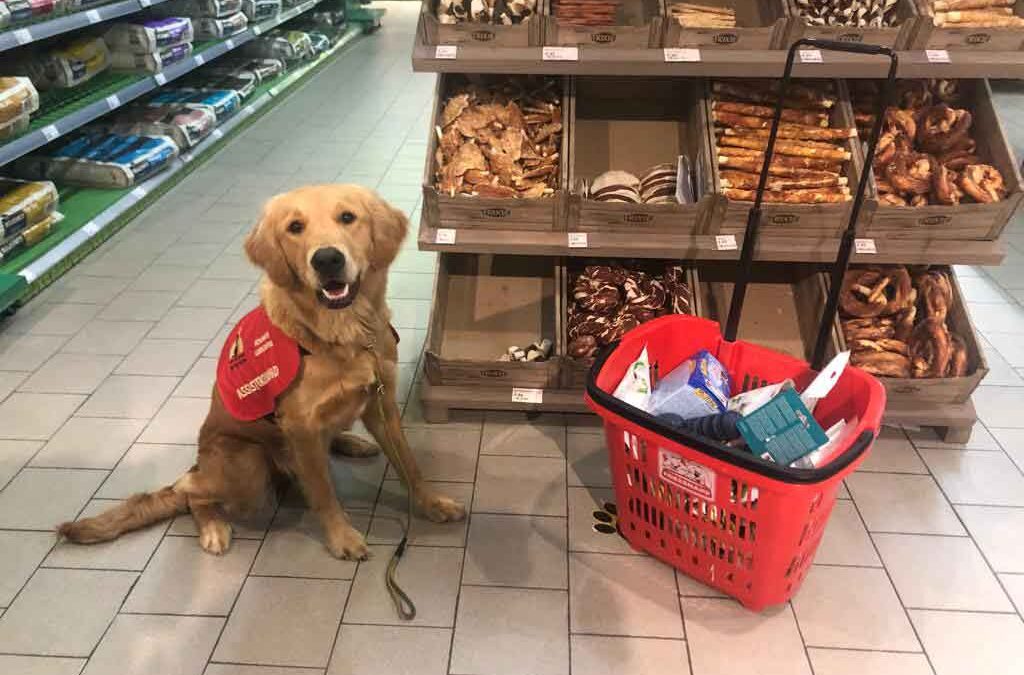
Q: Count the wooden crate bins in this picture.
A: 13